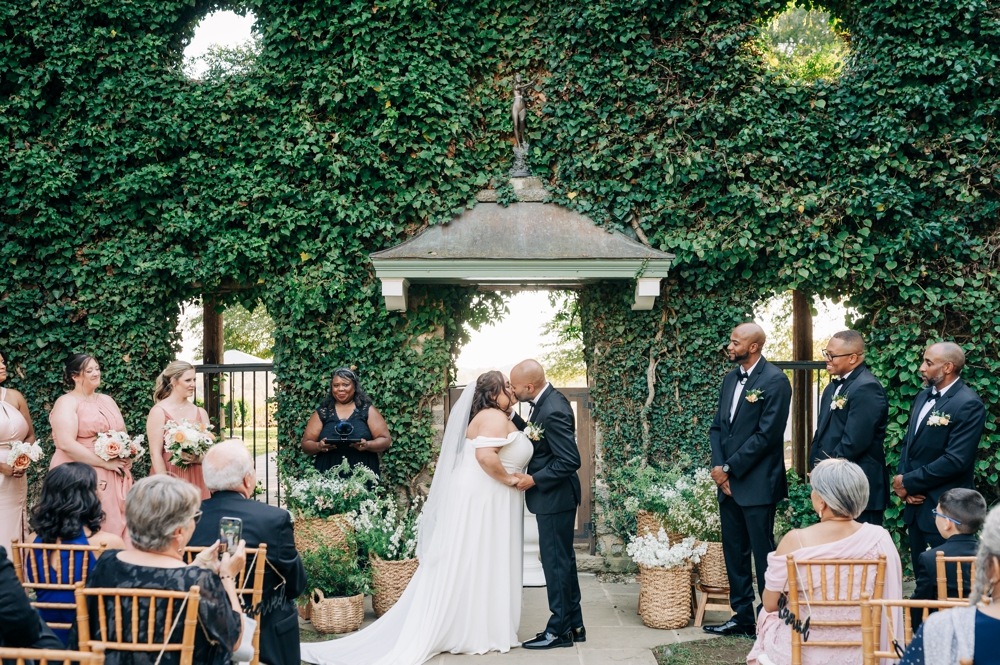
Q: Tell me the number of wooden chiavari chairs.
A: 7